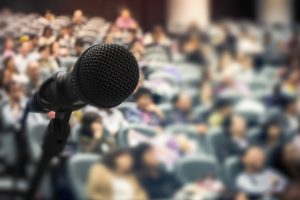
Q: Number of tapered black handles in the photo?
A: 1